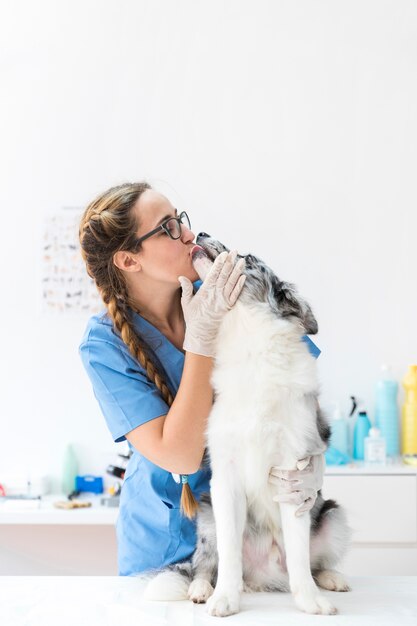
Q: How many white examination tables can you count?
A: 1